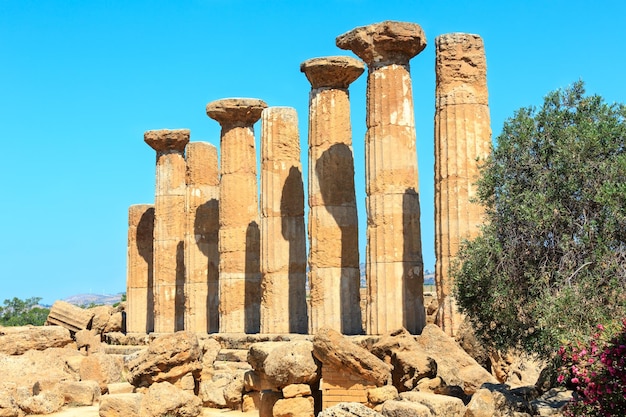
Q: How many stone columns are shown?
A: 8